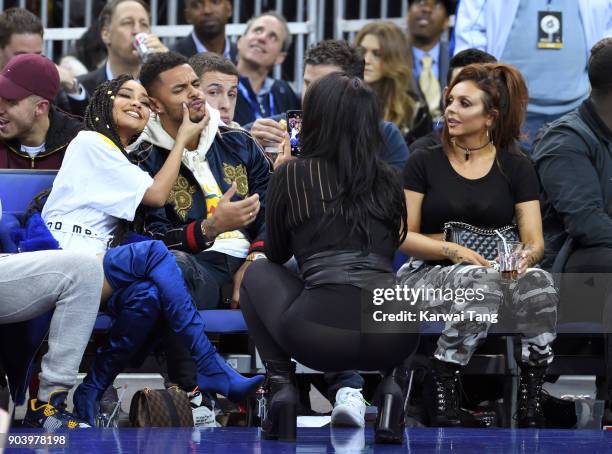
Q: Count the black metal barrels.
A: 0